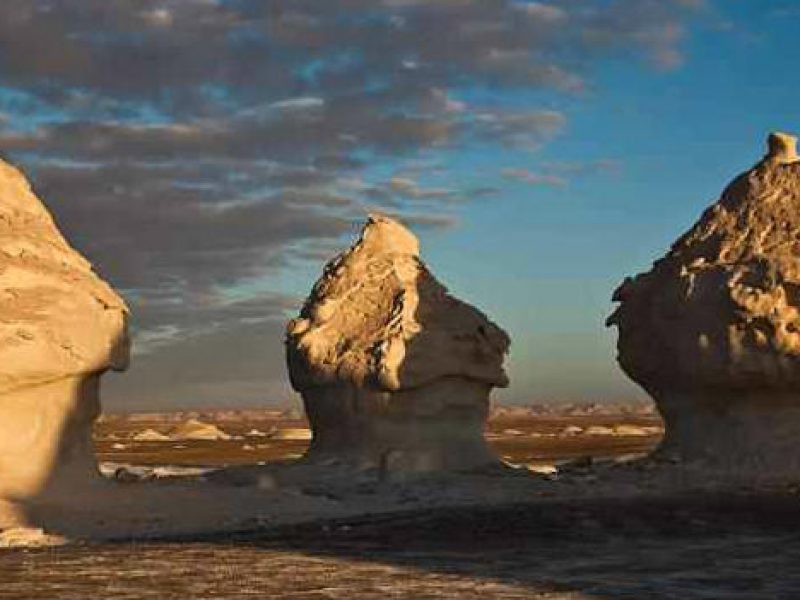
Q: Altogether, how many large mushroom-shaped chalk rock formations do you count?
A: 3